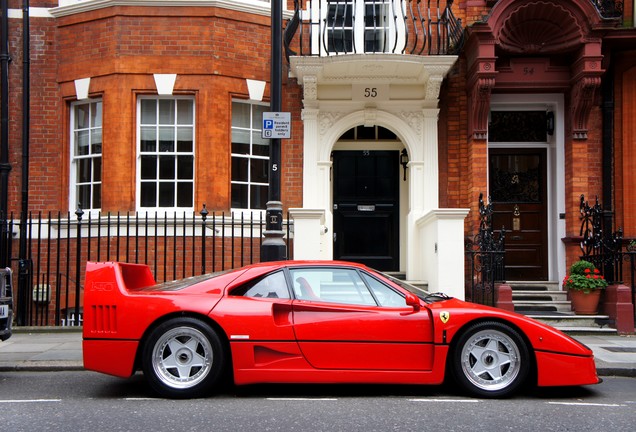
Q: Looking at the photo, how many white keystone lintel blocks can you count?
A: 3